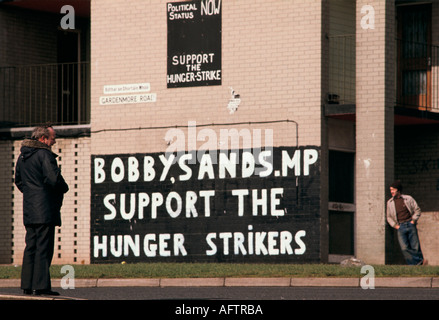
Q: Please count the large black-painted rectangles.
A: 2